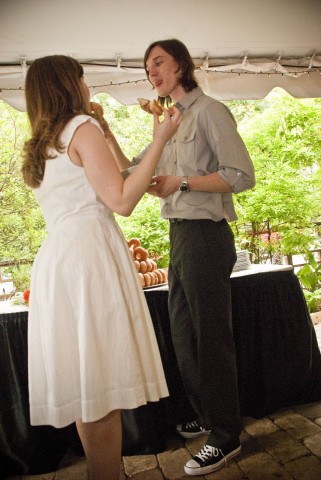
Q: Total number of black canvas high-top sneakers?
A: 2